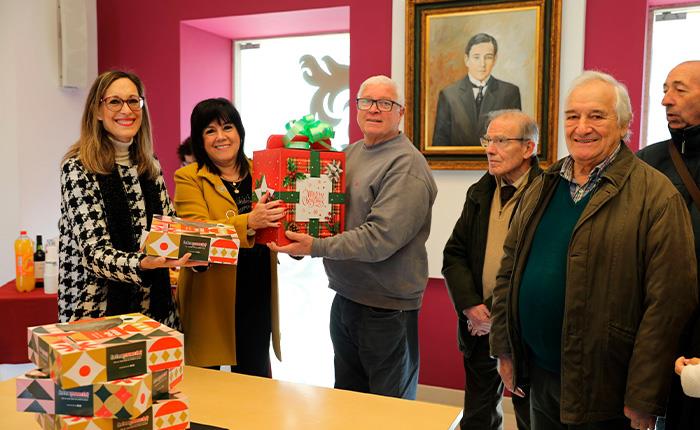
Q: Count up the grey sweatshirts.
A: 1